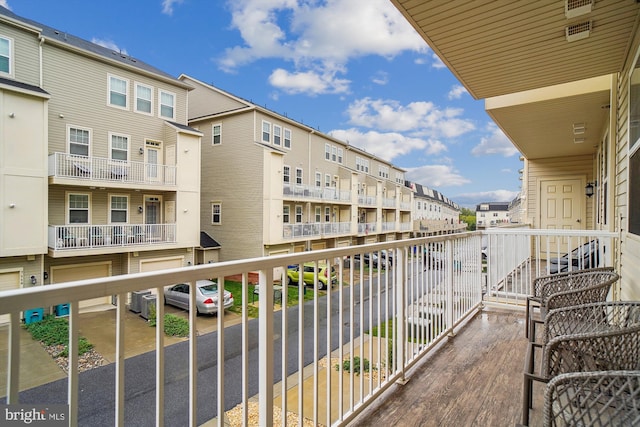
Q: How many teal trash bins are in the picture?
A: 2